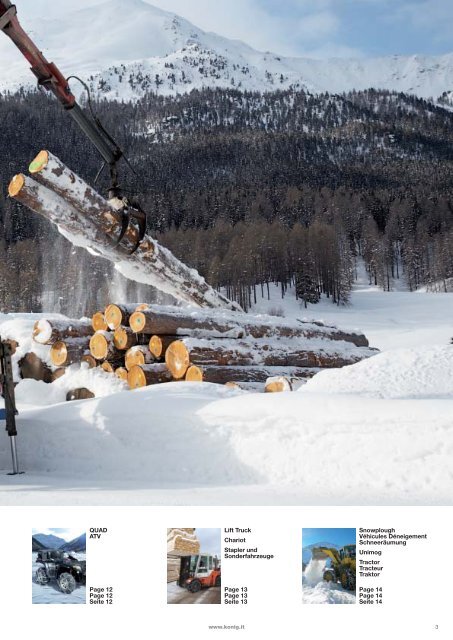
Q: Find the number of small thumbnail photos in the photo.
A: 3